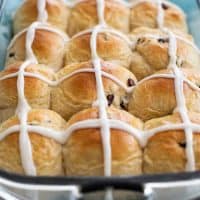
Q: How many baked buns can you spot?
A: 12